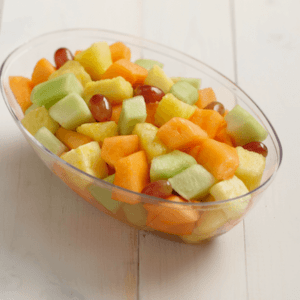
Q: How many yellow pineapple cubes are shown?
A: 11